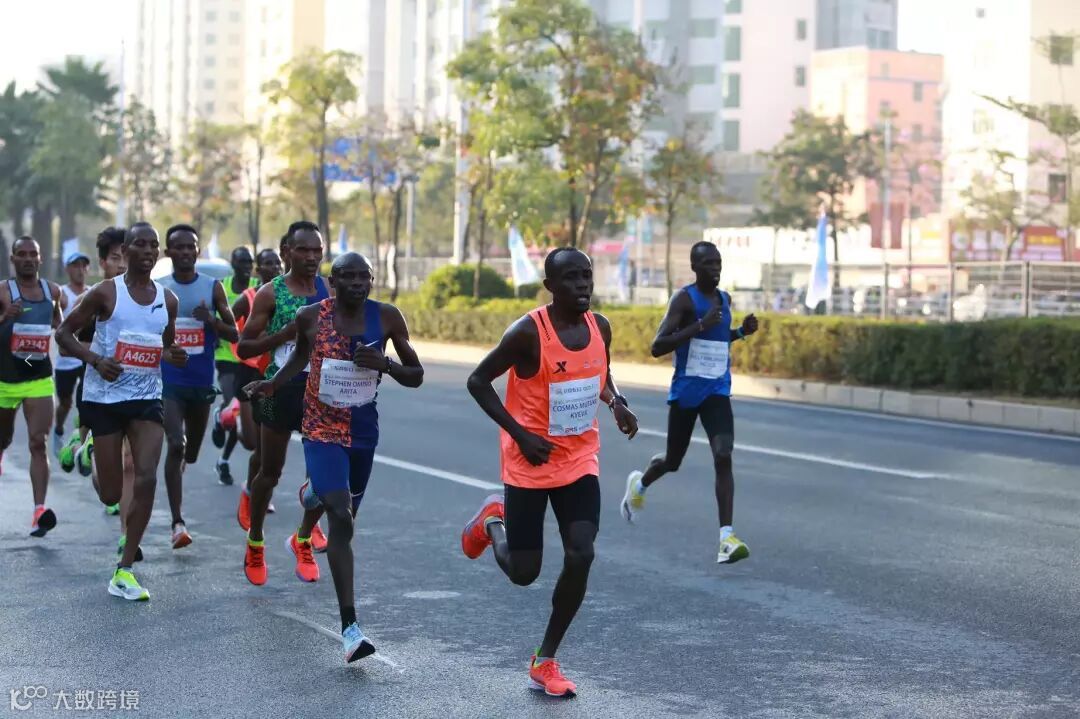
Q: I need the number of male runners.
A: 12